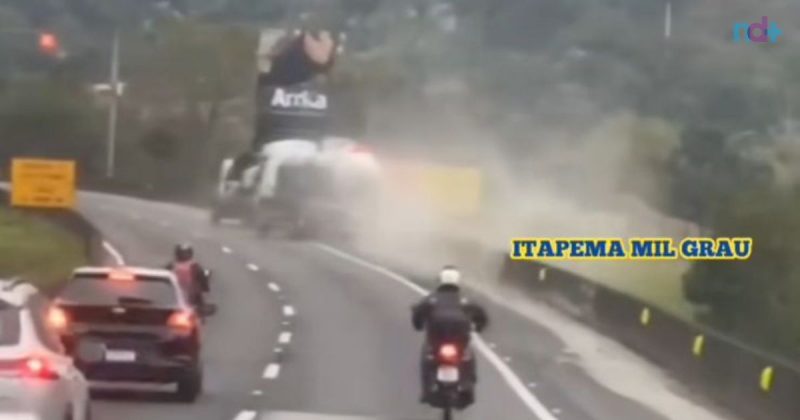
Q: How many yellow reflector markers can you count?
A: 4